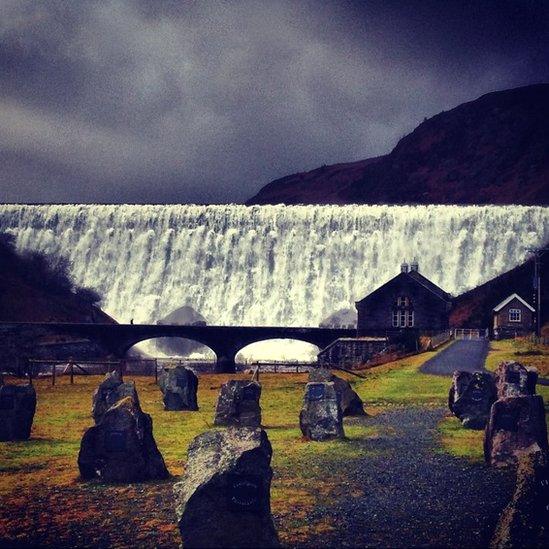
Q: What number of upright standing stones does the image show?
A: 12